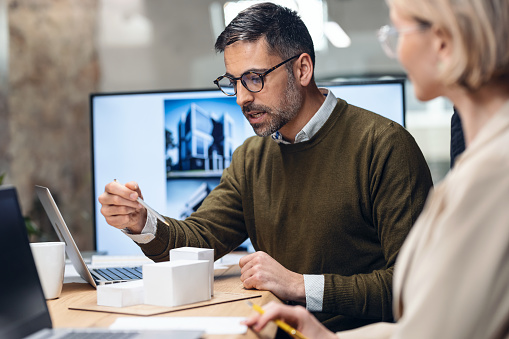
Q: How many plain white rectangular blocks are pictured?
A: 3